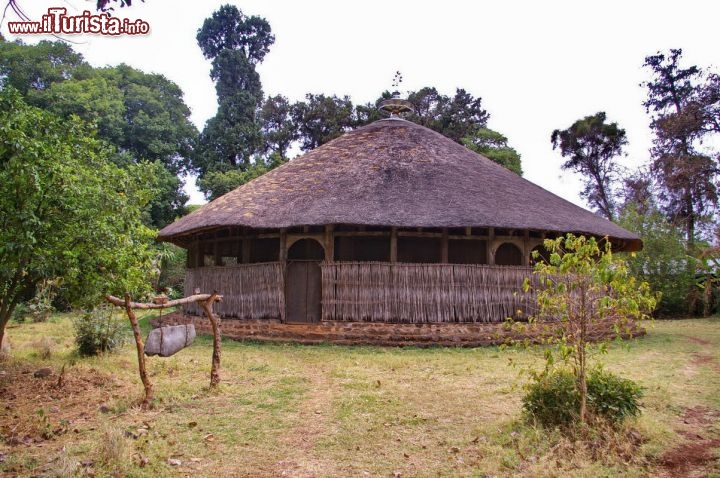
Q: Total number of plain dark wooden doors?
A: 1